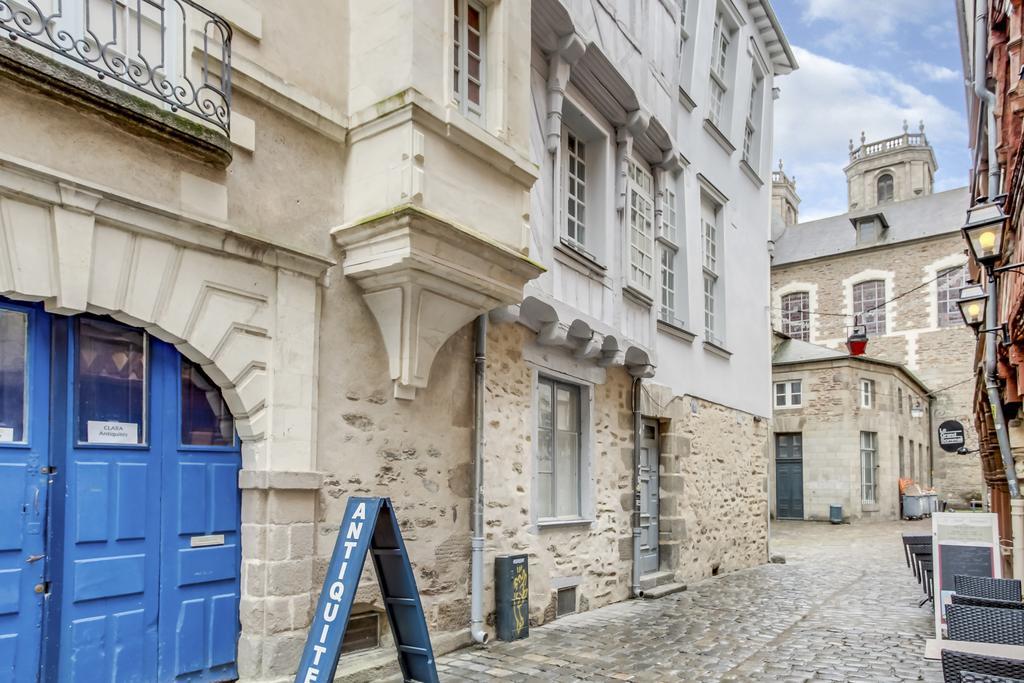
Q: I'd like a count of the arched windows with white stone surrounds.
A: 3